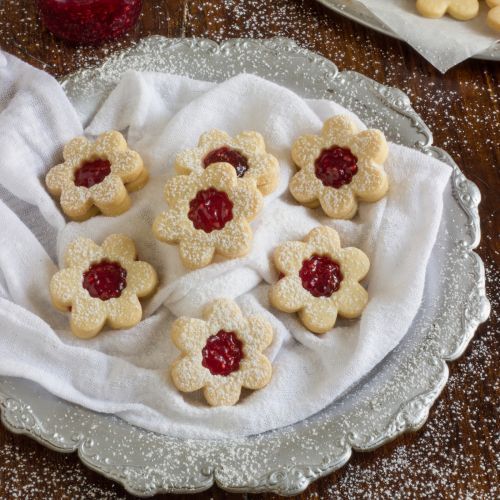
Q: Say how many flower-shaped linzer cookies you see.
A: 7